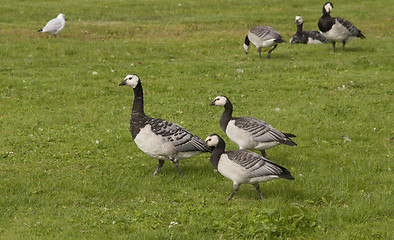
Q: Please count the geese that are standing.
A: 5